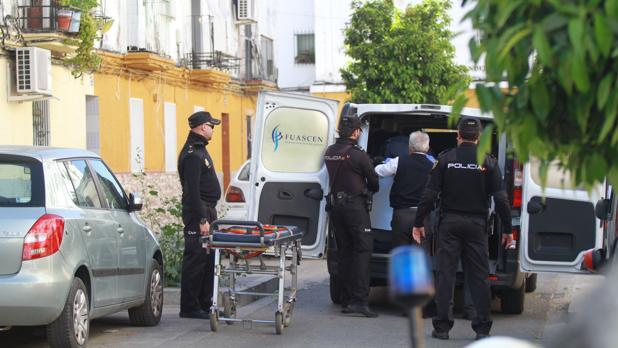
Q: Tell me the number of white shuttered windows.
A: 3